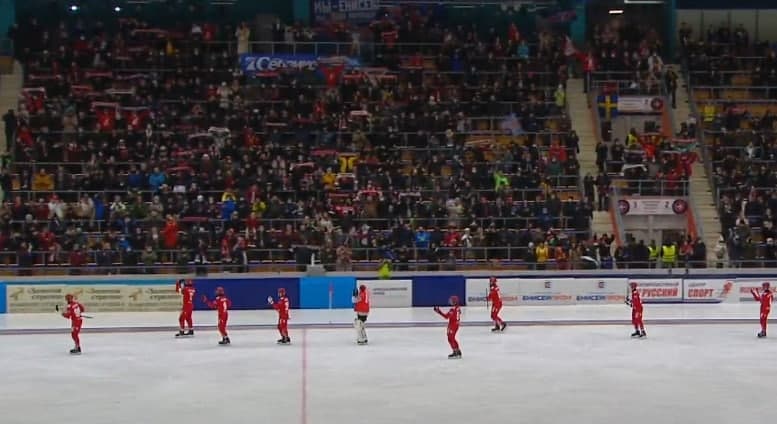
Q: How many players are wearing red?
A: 9